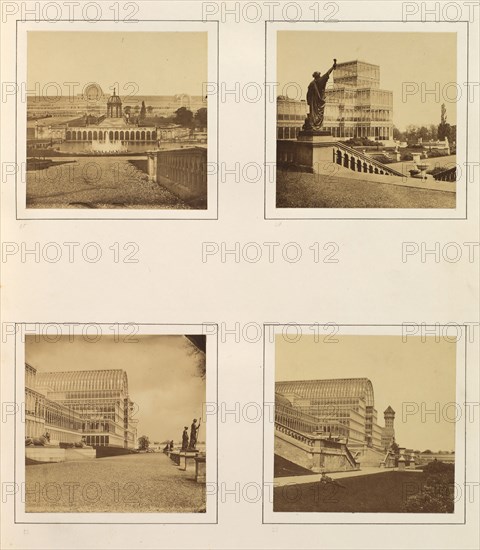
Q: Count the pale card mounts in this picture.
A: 4